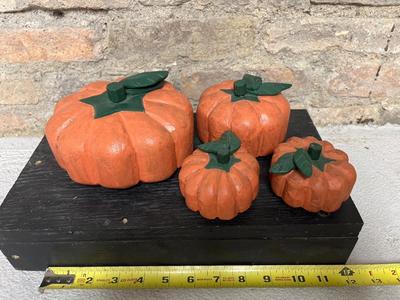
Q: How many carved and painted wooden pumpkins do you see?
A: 4